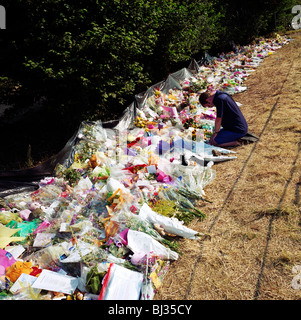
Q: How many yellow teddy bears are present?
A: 1